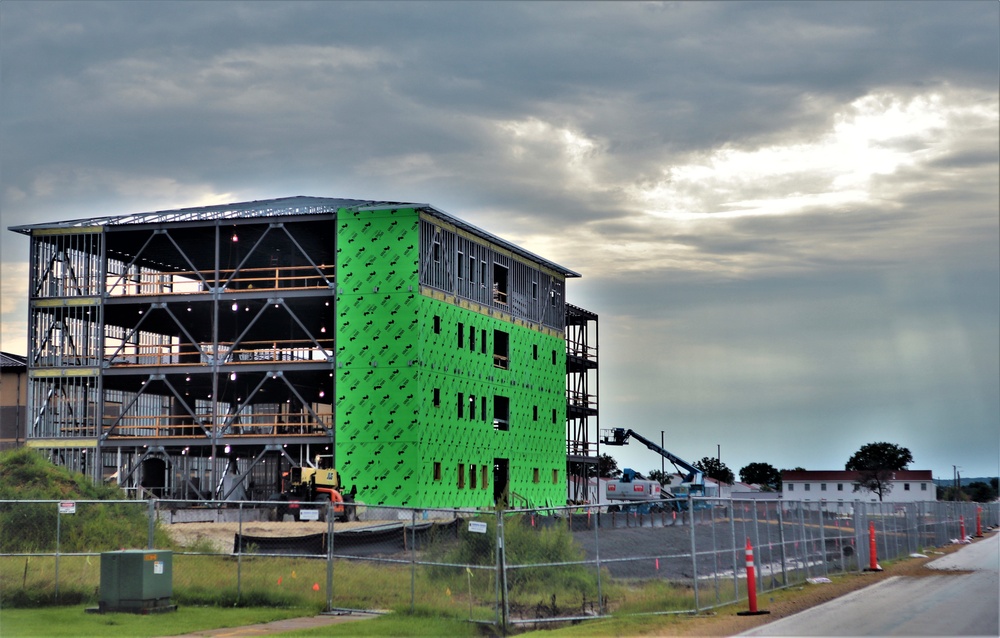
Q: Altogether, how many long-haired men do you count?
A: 0